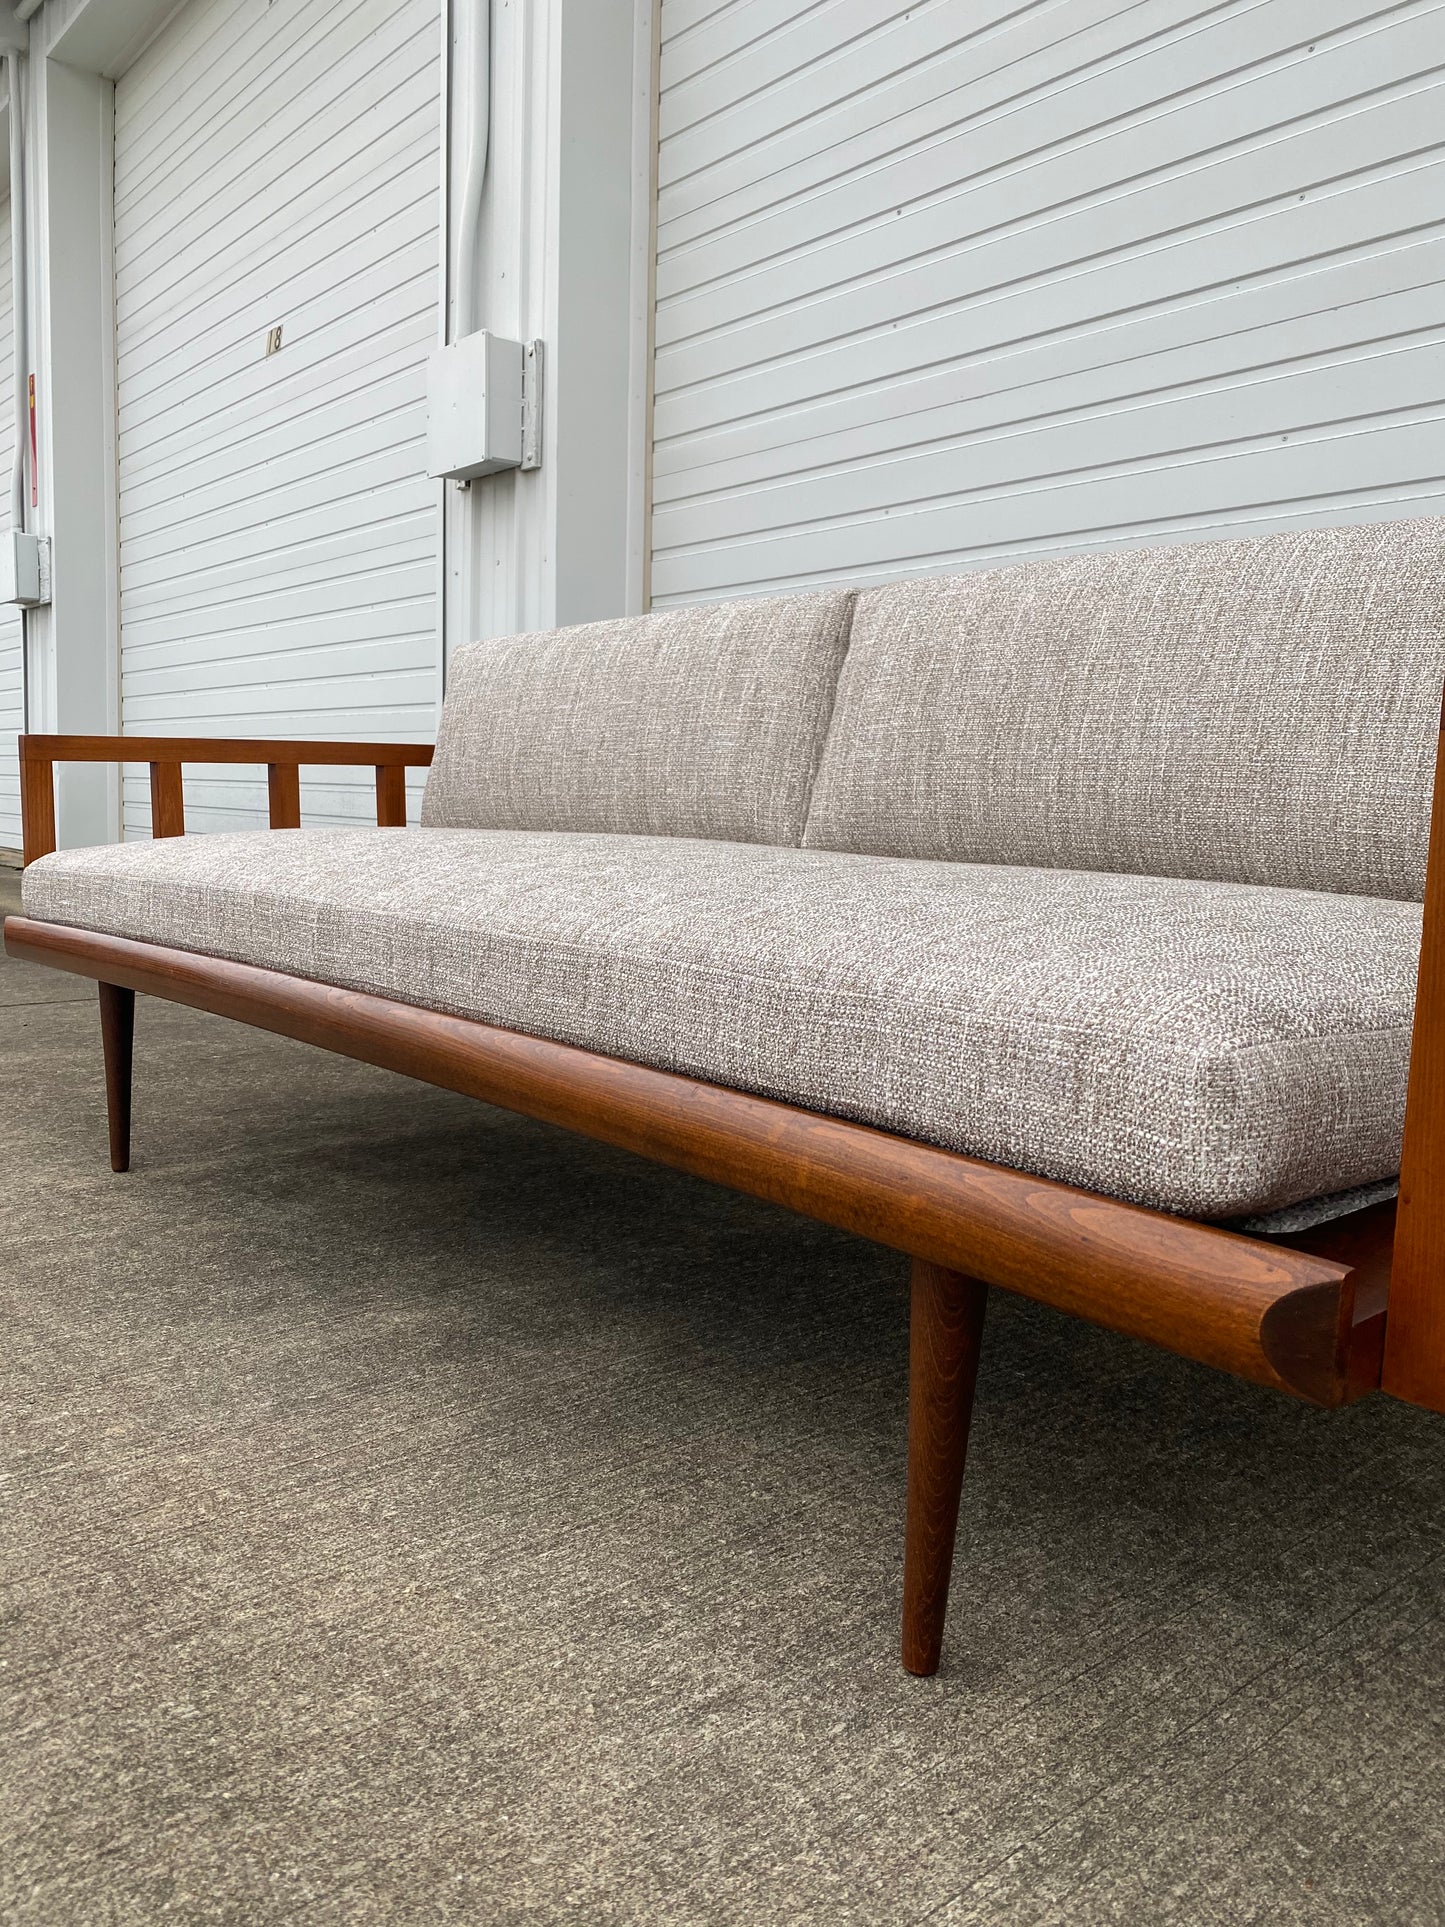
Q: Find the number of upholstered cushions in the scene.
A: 3